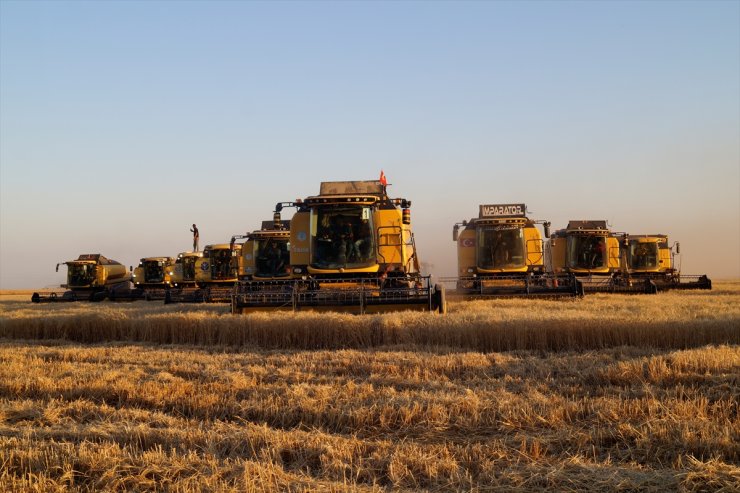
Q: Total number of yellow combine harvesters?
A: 9